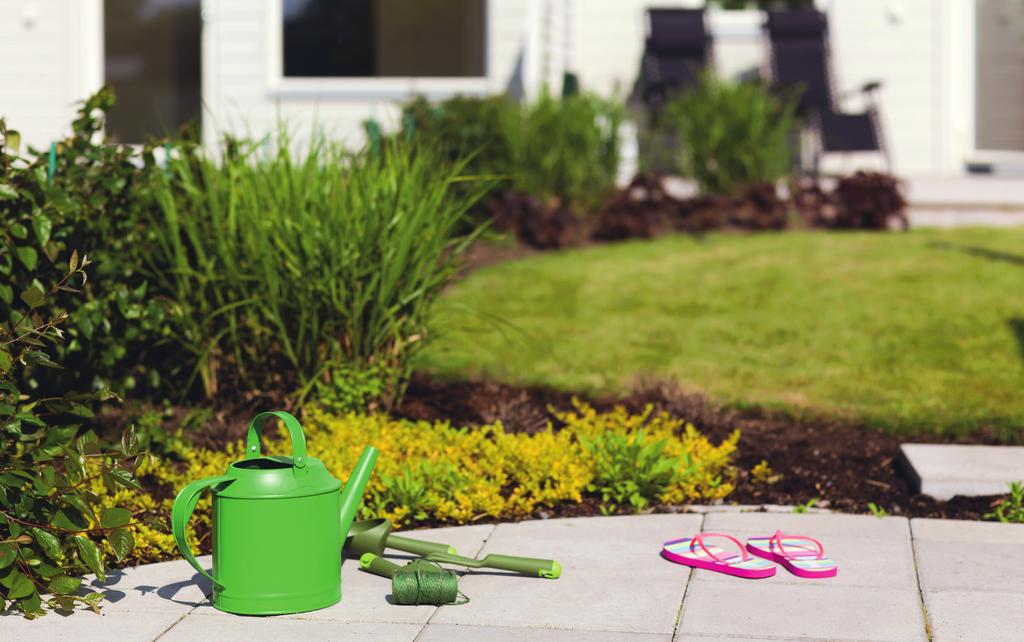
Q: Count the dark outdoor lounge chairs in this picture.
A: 2